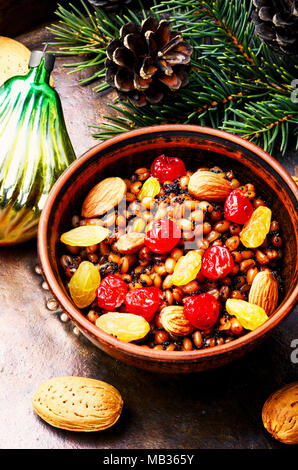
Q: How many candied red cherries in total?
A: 7